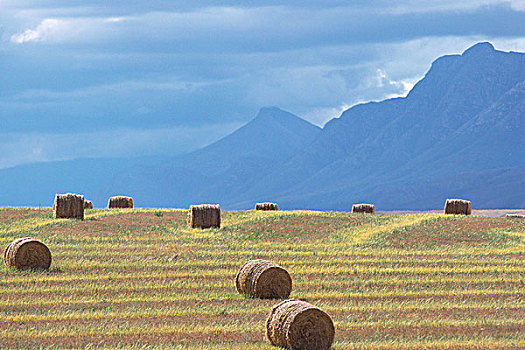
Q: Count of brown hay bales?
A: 10